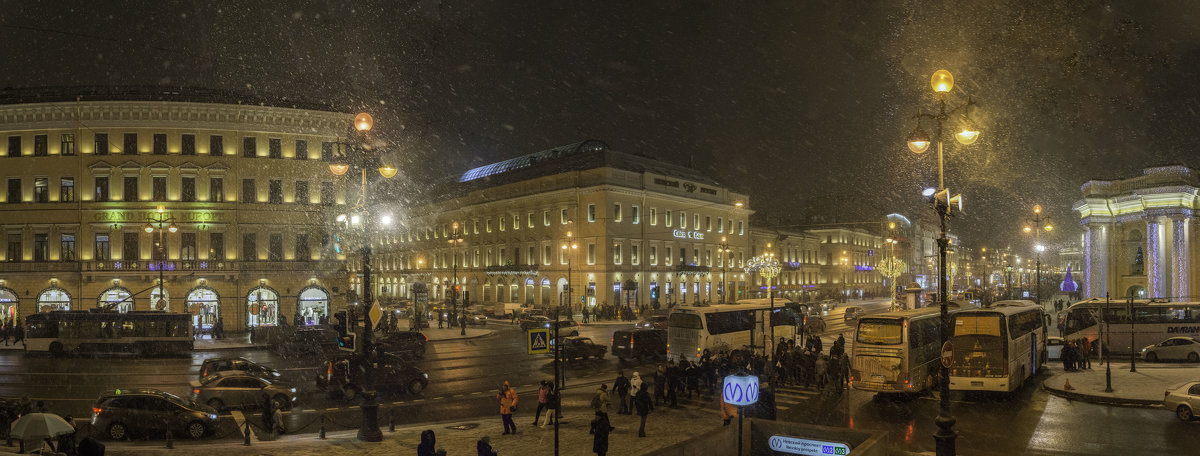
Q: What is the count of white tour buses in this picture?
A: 4